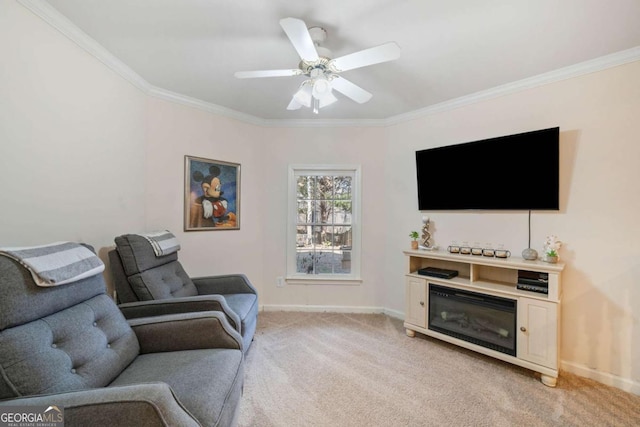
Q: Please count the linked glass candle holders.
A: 5